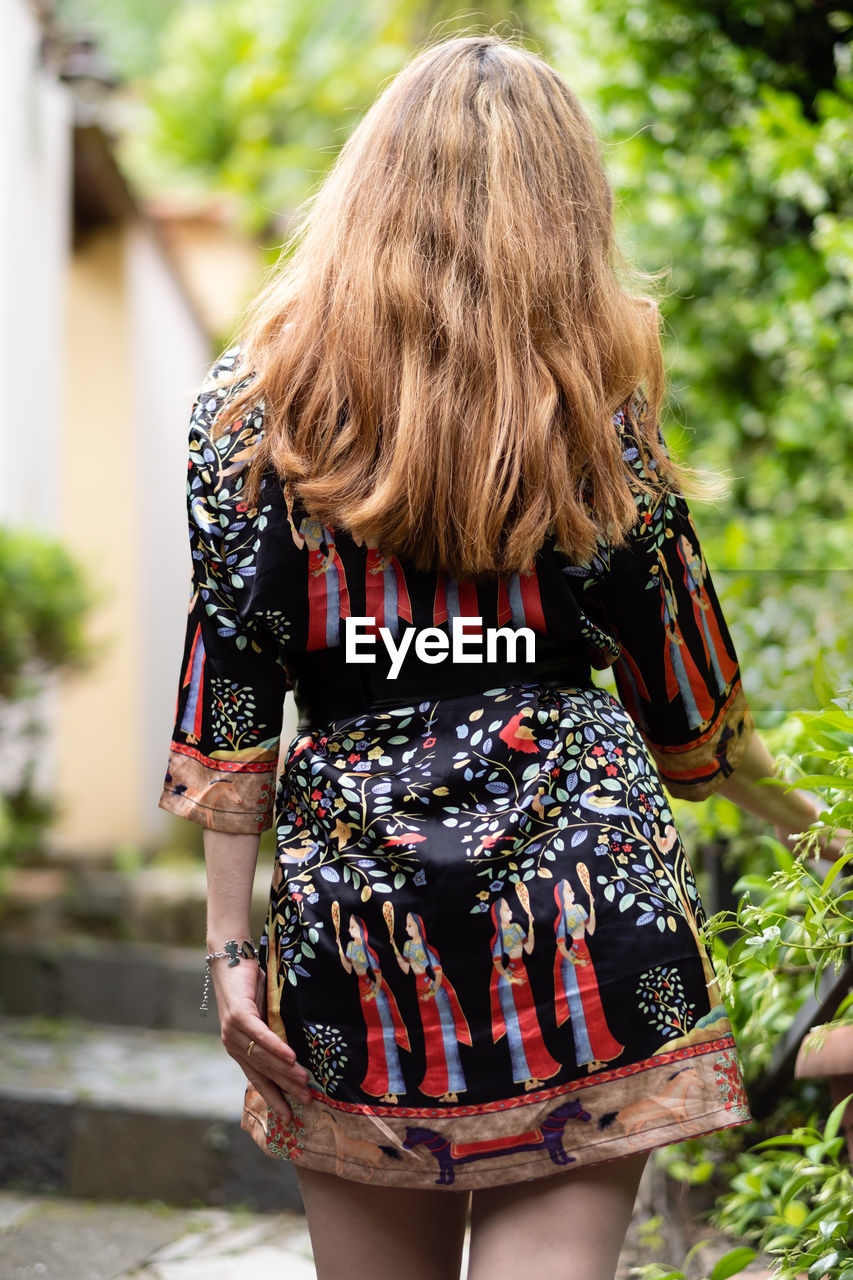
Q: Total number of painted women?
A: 12